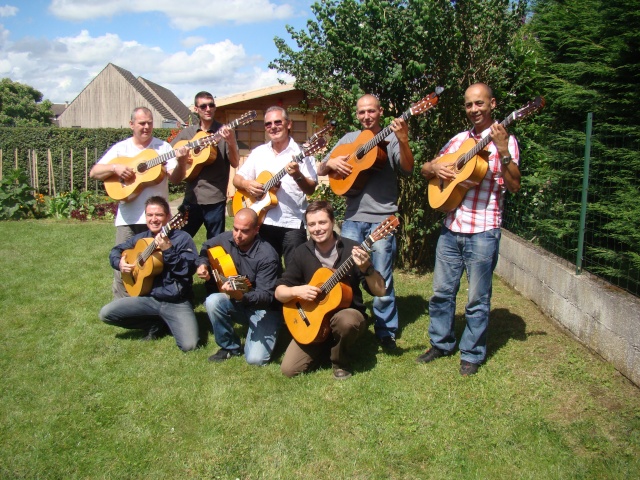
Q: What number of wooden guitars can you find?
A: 8